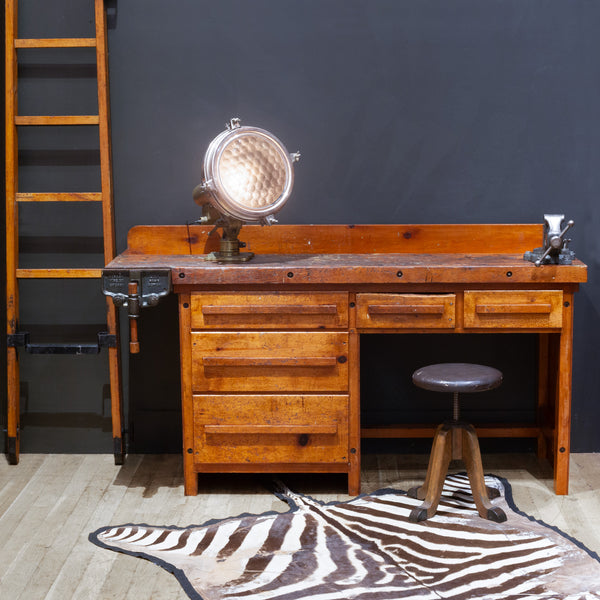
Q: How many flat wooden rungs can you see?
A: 4